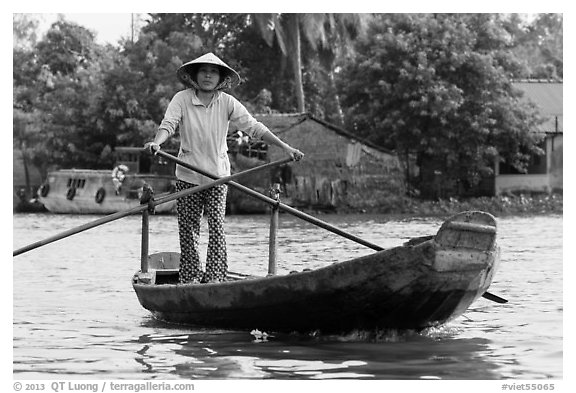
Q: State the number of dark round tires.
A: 3